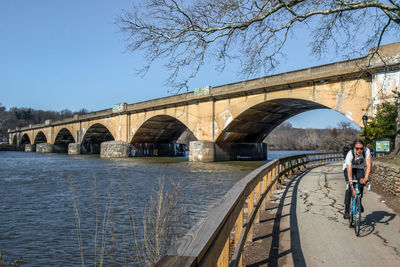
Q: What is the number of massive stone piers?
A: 5